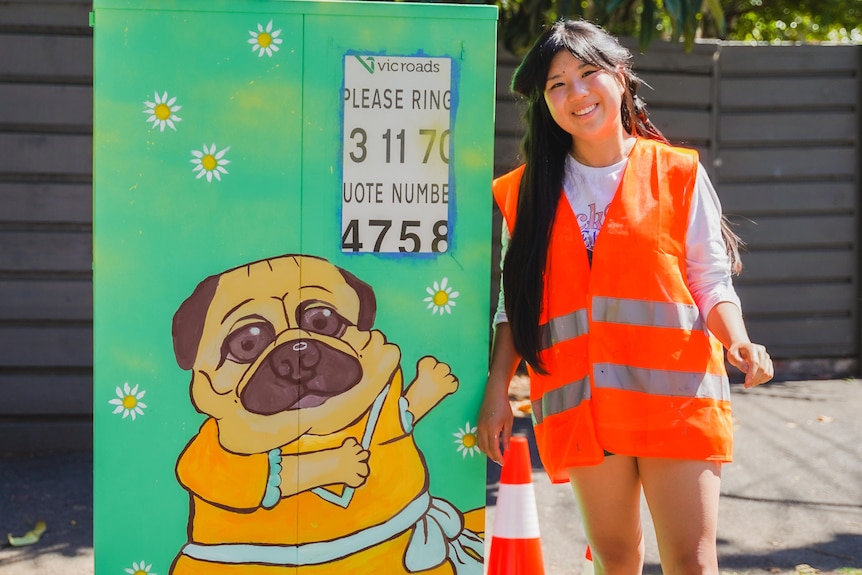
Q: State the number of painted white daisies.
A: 7